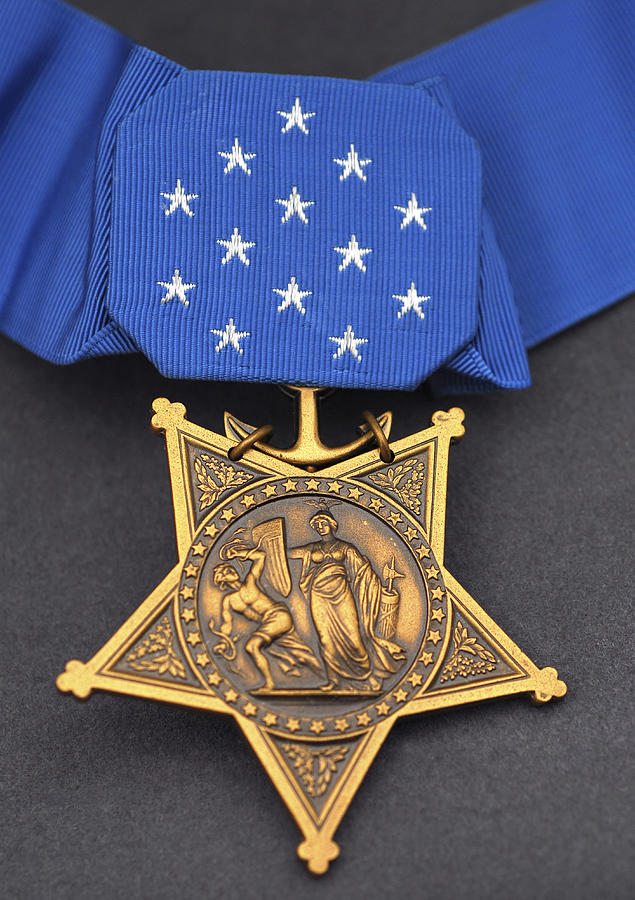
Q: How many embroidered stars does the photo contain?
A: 13